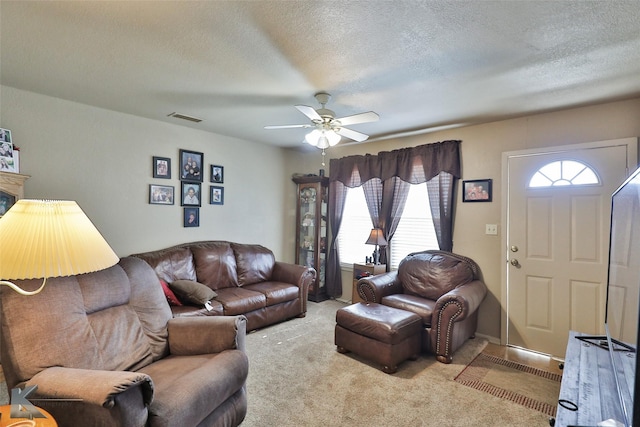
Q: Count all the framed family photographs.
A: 8